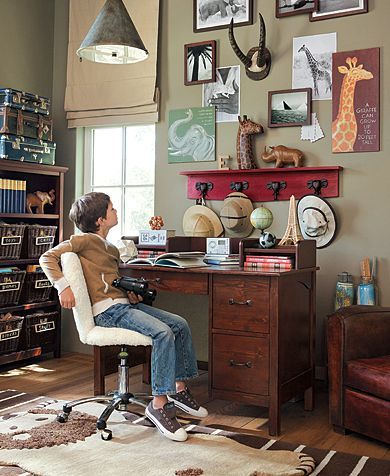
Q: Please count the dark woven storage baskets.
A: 6